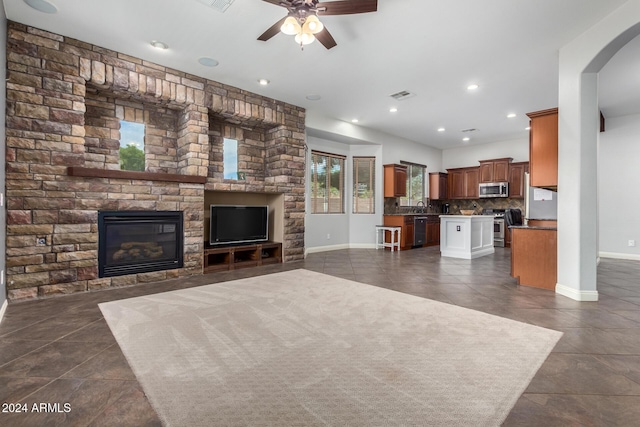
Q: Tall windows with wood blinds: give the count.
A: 2